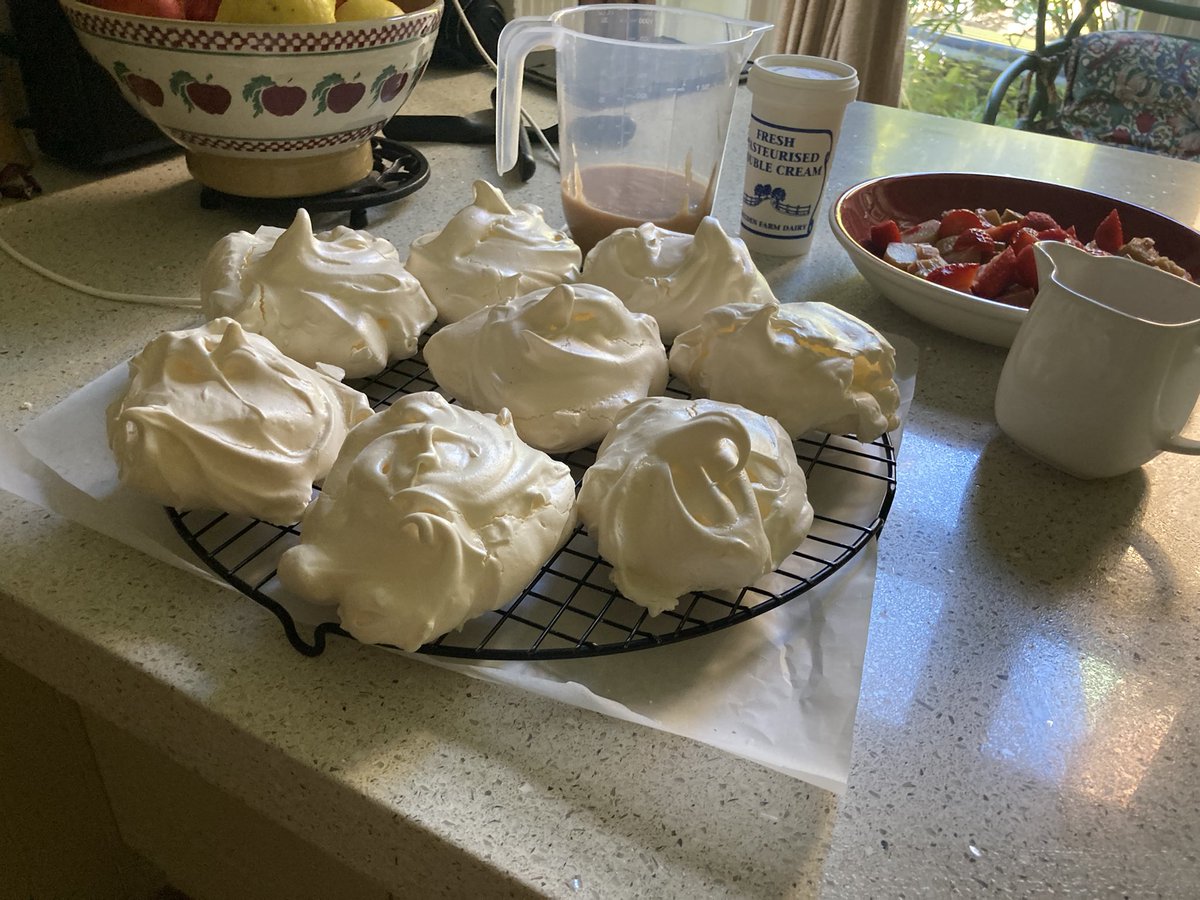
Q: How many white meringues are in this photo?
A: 8